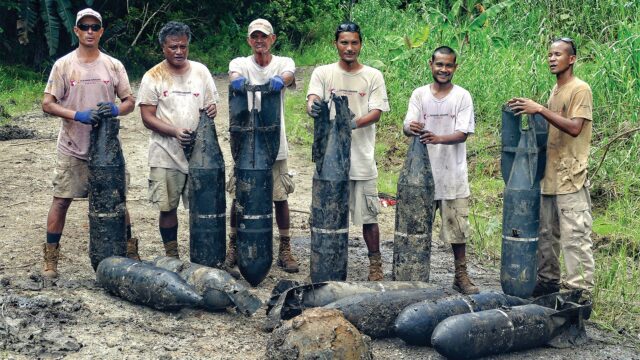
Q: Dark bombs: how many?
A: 12